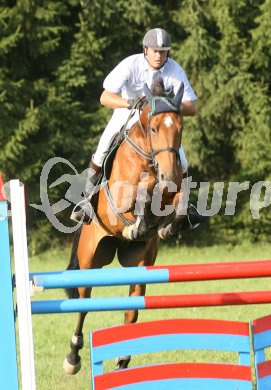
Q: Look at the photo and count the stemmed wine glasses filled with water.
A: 0